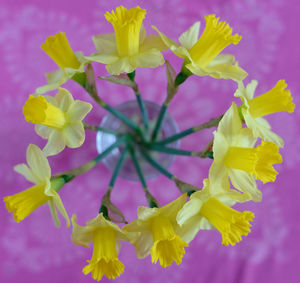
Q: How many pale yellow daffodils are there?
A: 10